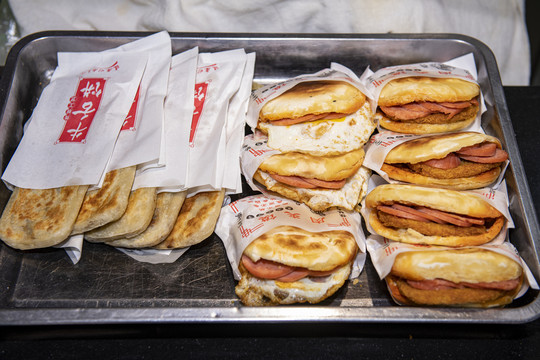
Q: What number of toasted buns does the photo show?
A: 7